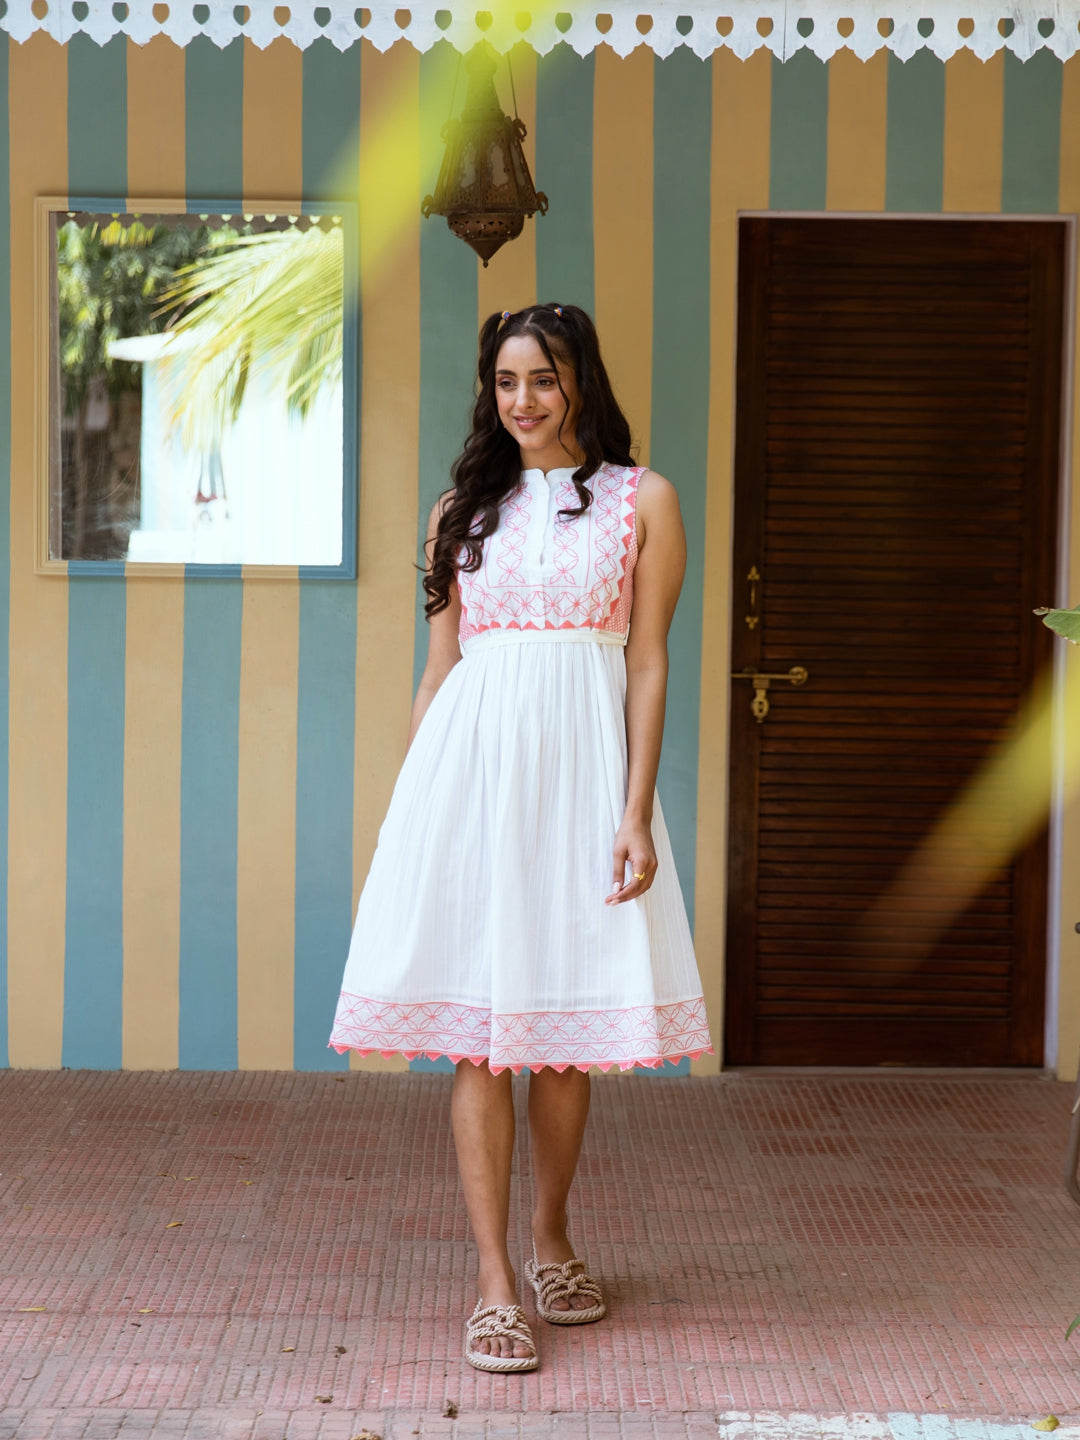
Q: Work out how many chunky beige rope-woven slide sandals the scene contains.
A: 2